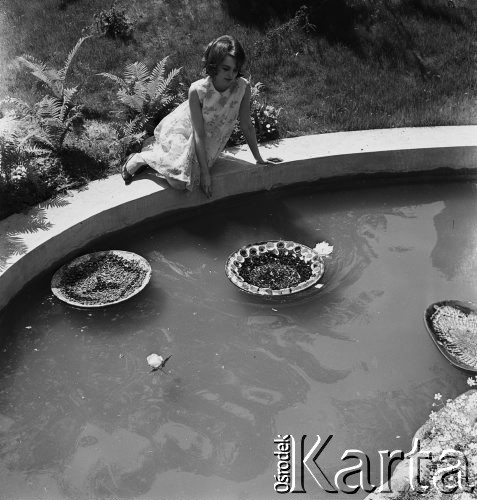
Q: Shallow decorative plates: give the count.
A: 3